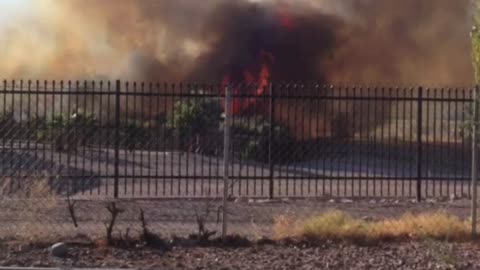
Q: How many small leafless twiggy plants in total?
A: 4